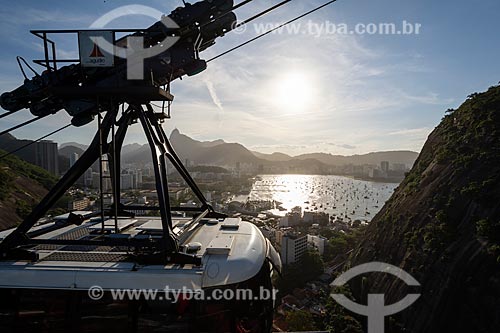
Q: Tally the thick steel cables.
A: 3